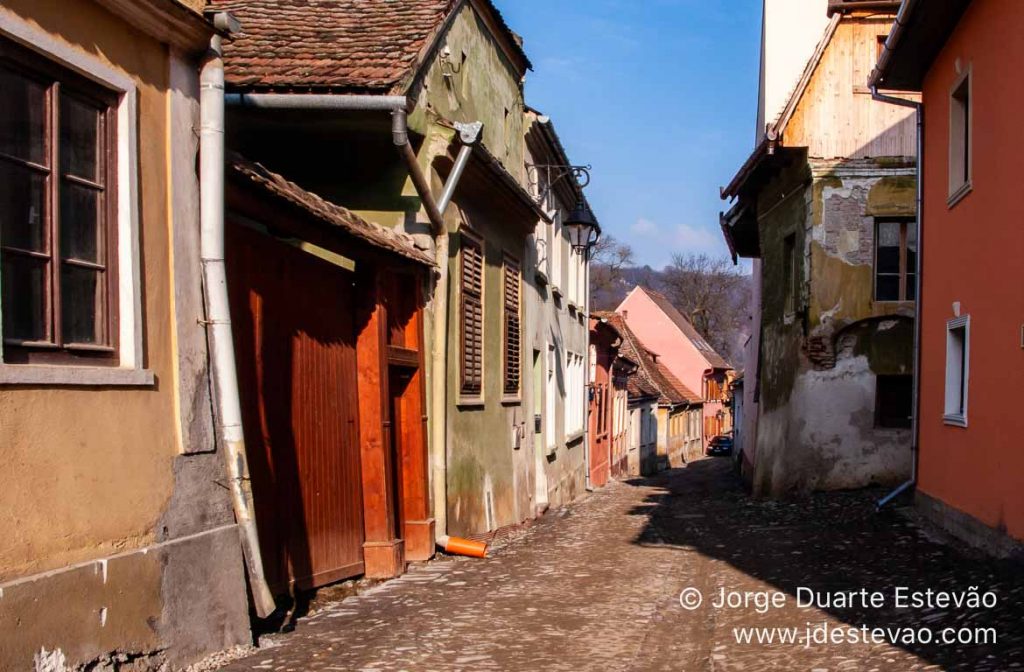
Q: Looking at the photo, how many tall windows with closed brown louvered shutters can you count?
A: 2